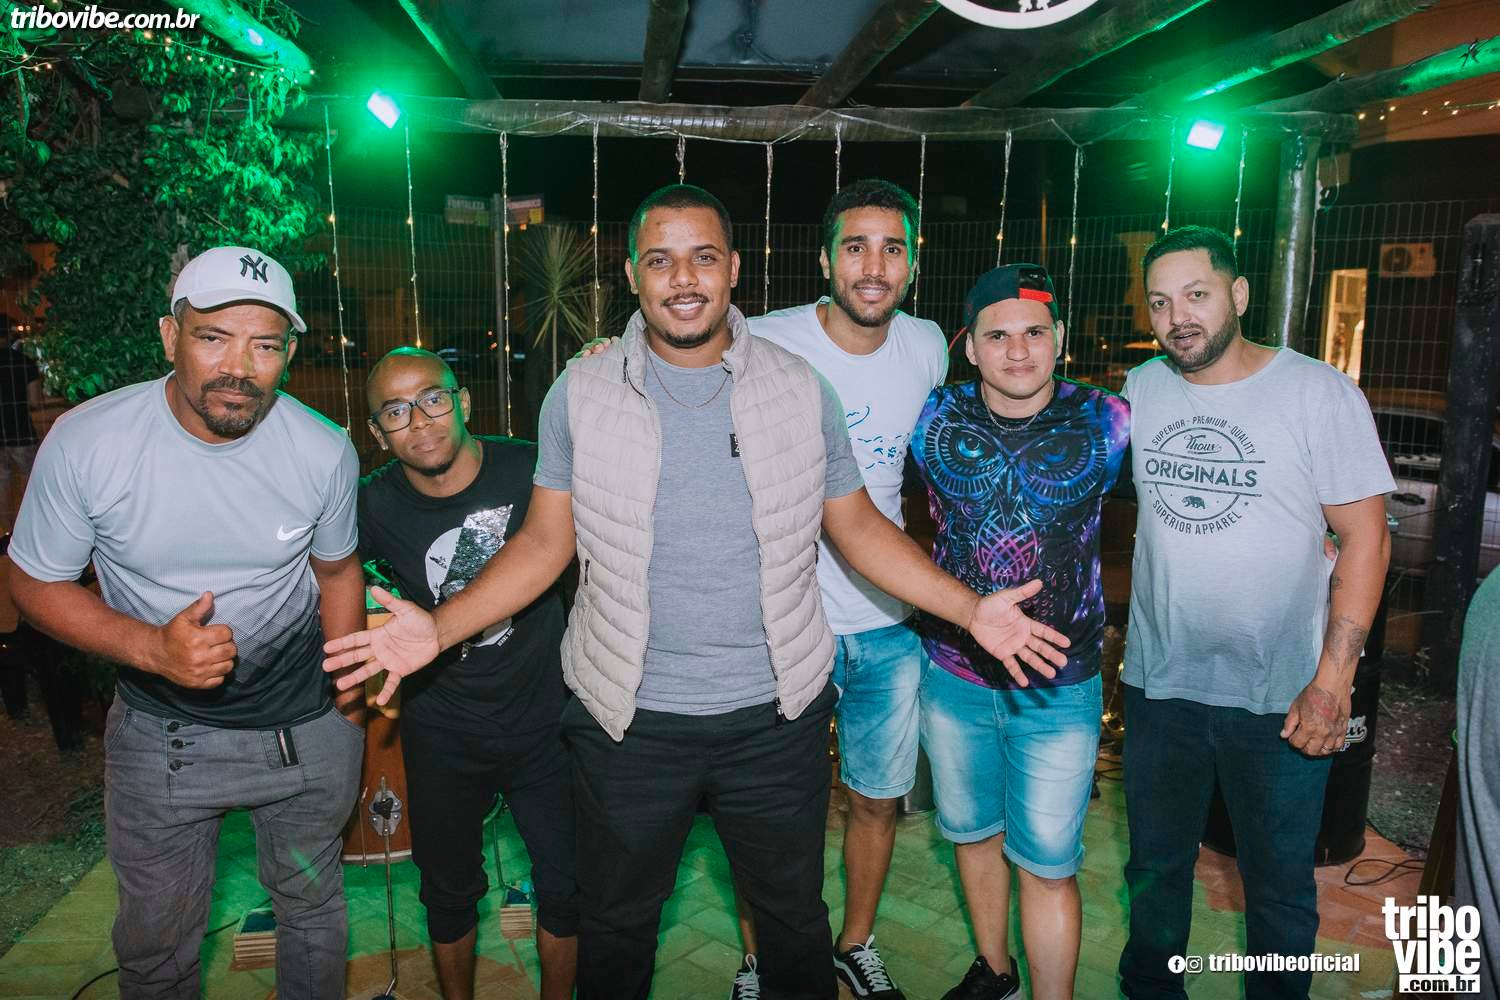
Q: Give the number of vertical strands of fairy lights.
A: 12